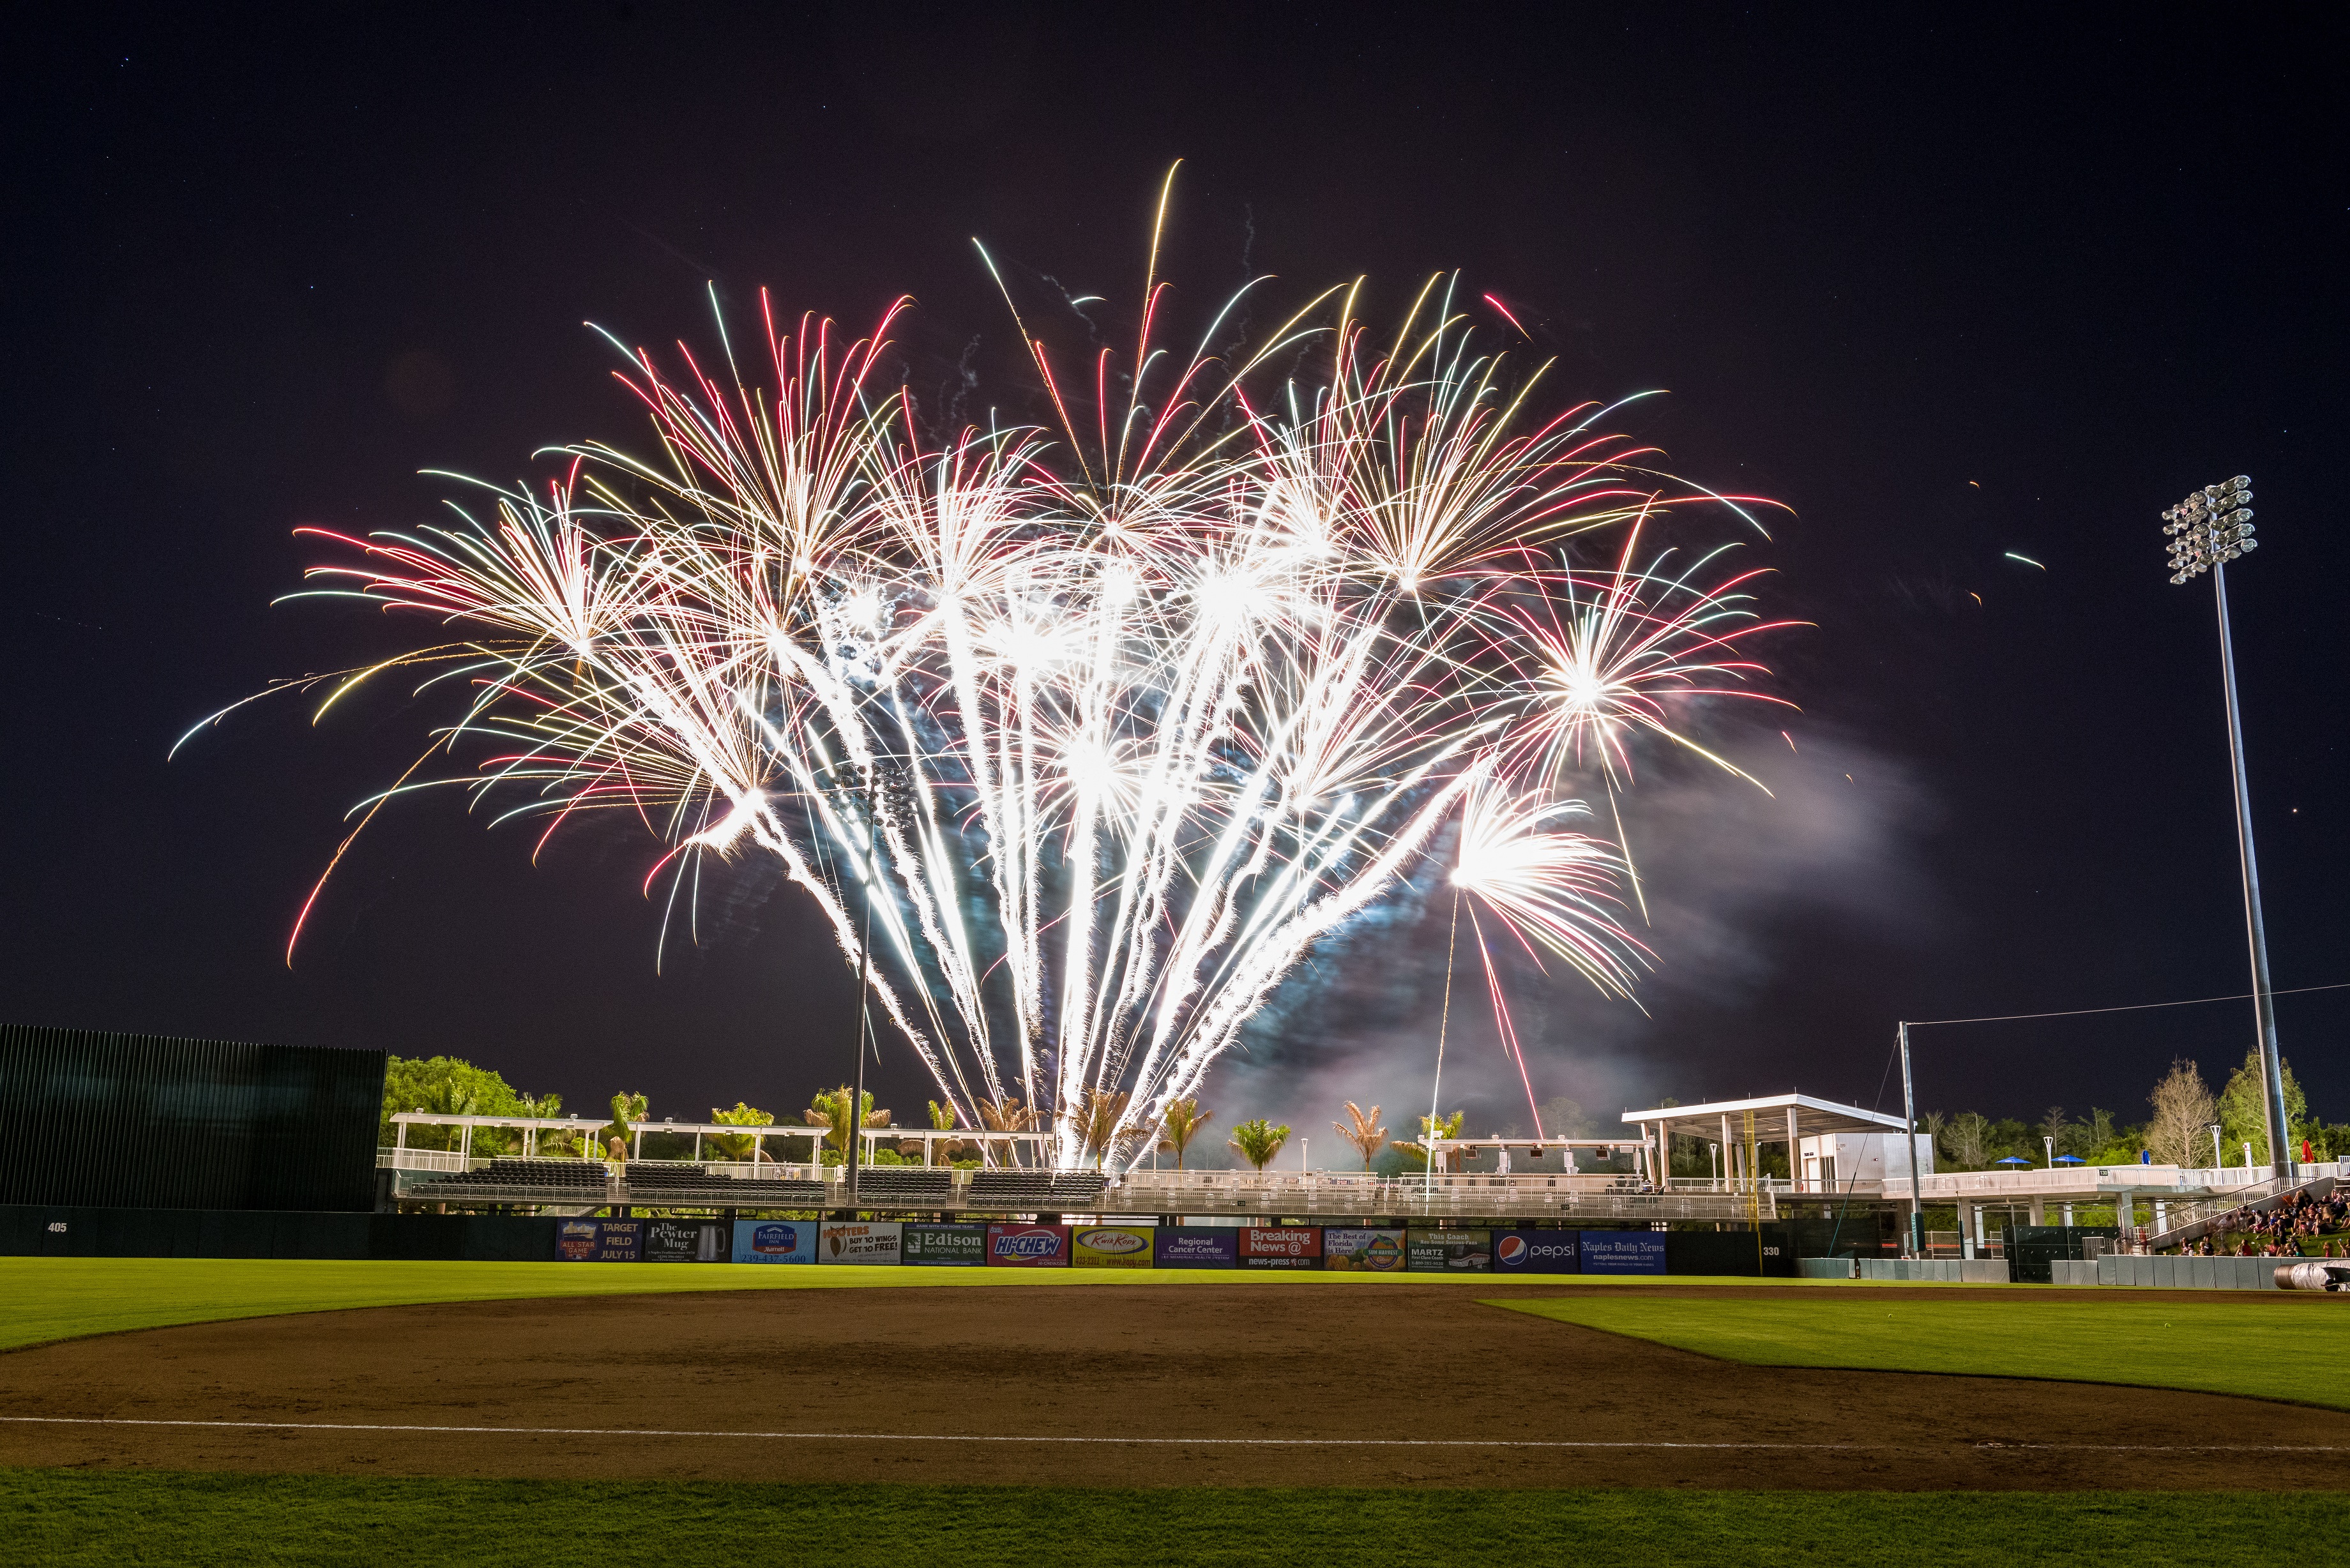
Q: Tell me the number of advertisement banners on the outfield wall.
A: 13